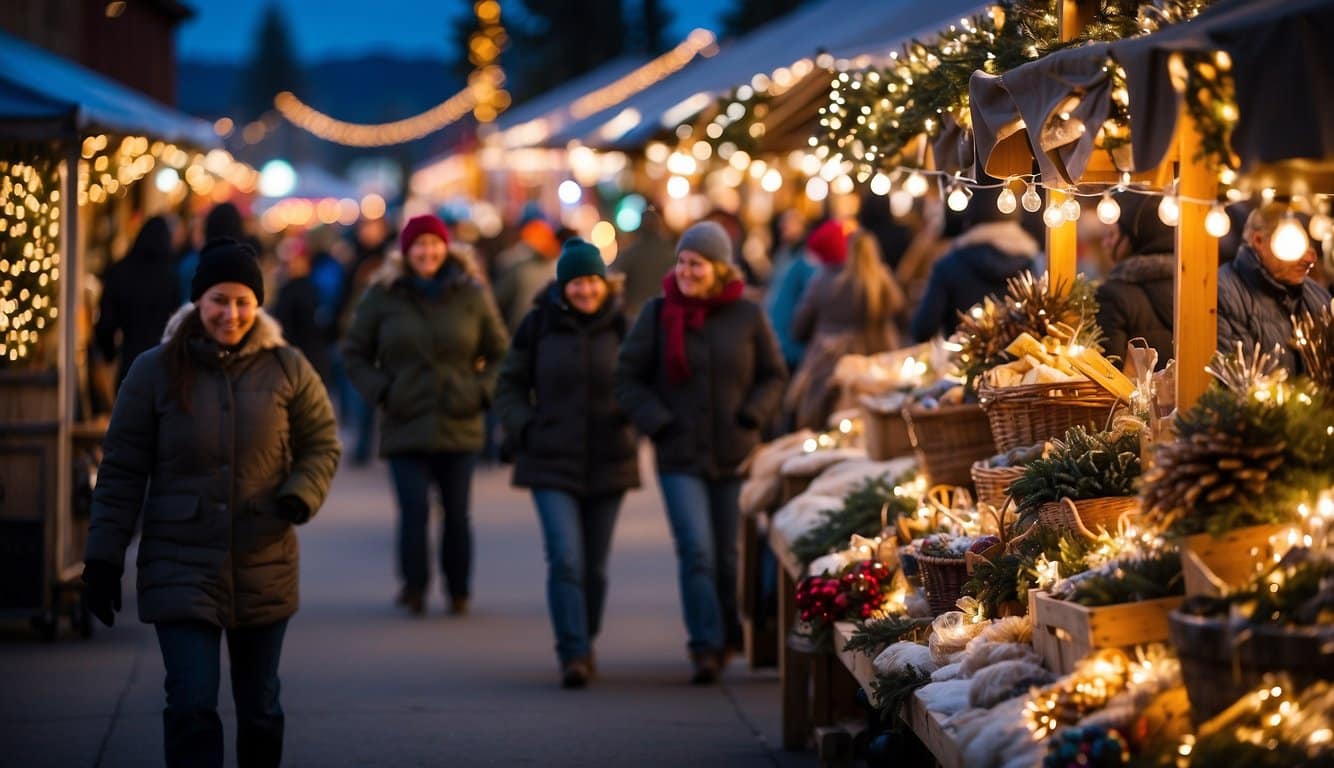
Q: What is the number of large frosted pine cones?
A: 1